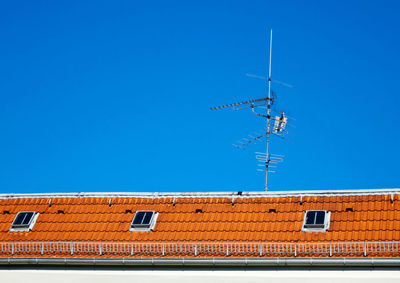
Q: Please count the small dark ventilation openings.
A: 6